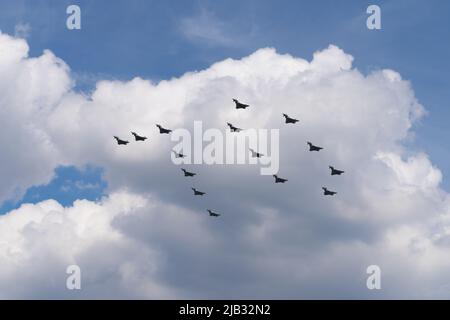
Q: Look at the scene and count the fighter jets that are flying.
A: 15